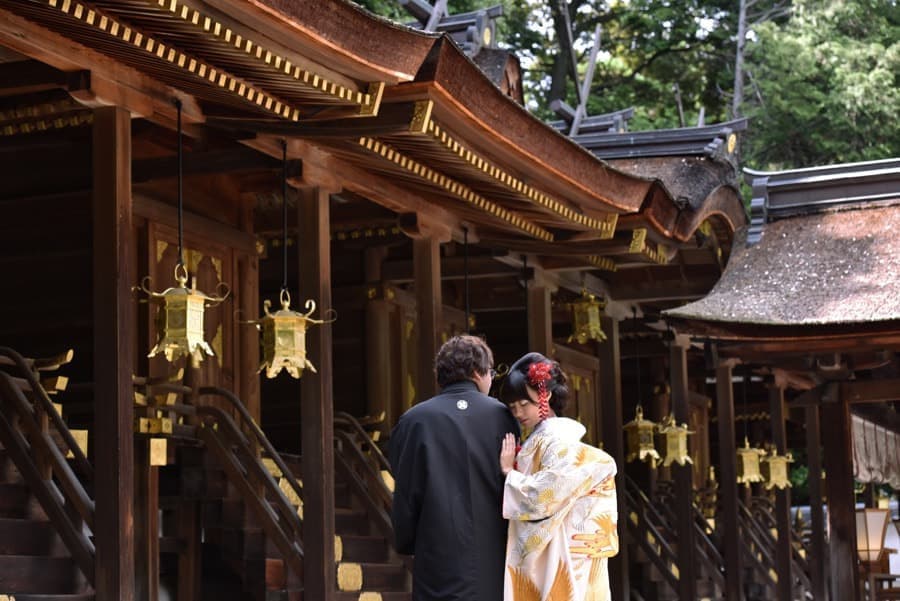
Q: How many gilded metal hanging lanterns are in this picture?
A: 7